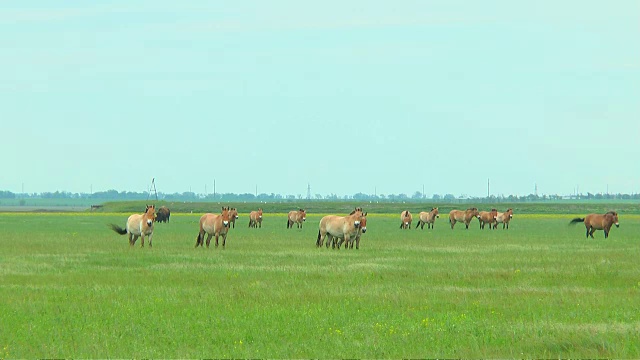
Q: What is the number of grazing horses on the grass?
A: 13